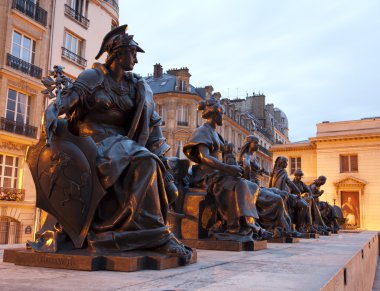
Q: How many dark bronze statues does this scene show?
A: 6